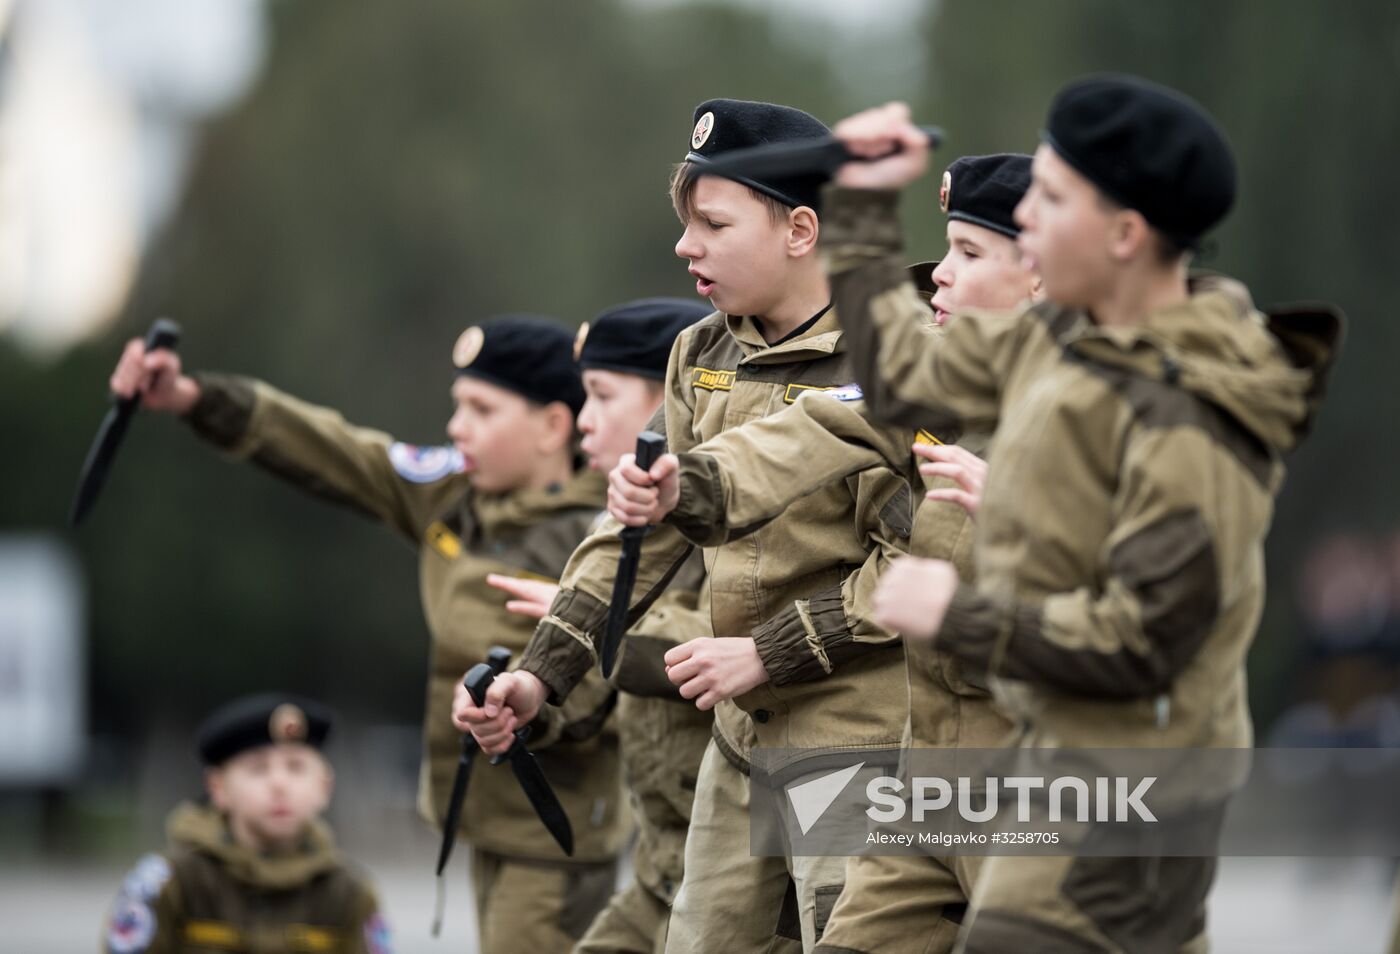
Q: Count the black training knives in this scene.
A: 5